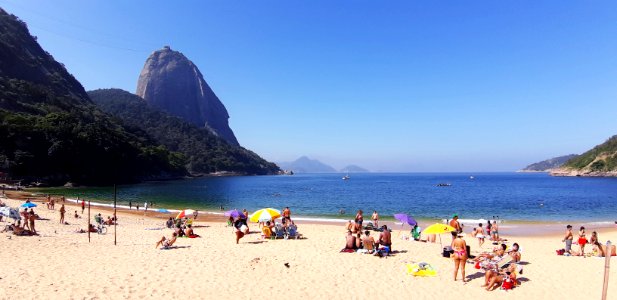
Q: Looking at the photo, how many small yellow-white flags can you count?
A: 0